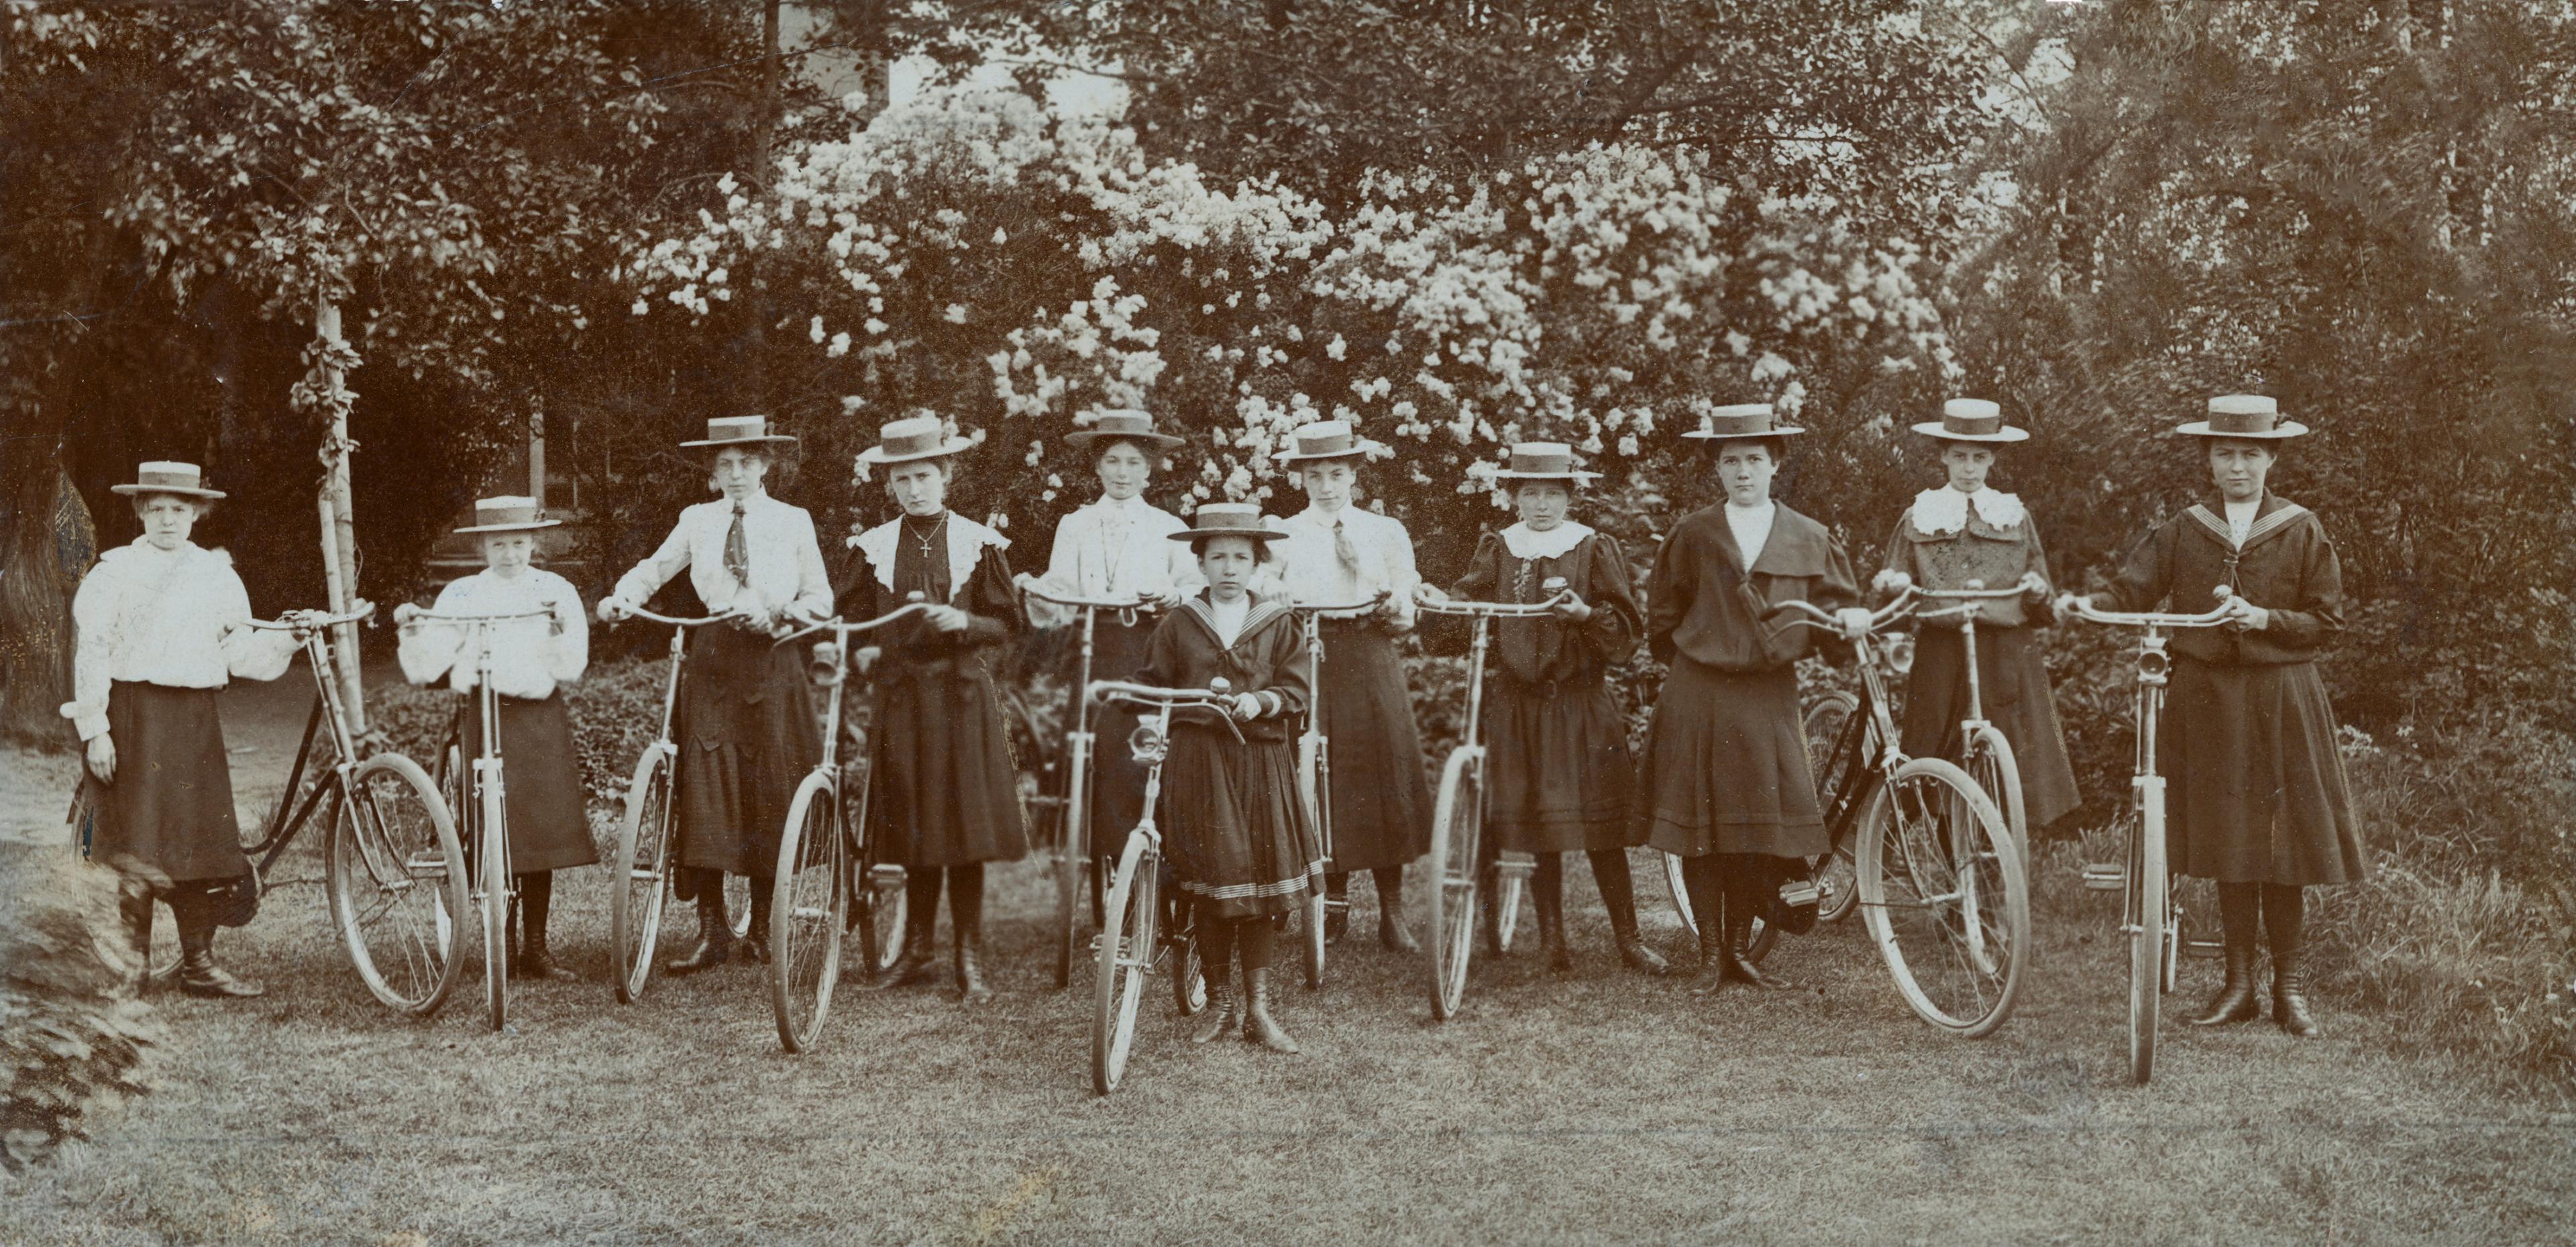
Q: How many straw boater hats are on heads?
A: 11